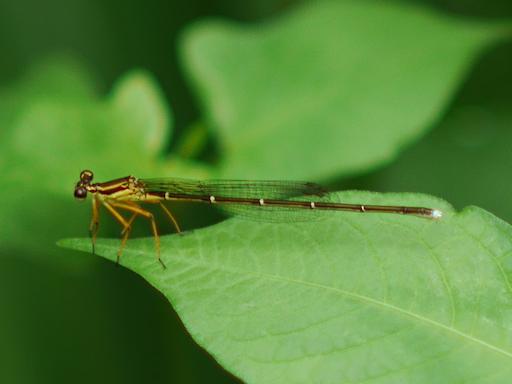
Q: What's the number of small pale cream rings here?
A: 5